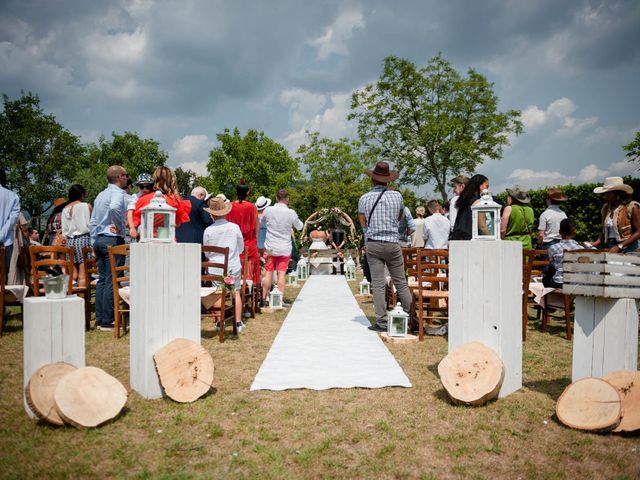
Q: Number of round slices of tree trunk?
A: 6